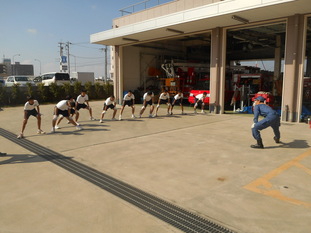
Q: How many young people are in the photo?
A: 10